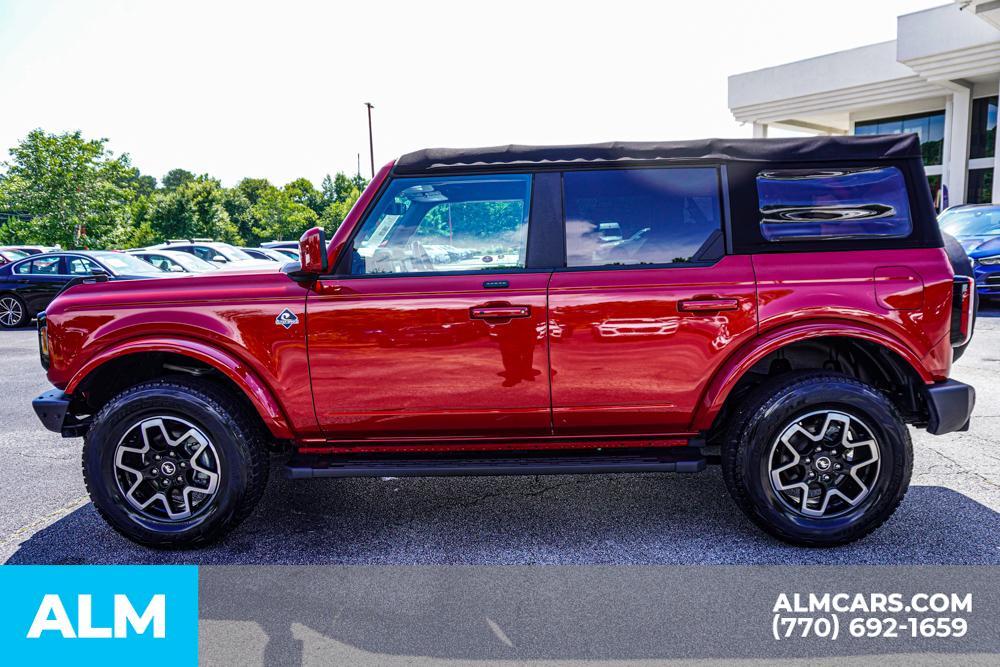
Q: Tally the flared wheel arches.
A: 2